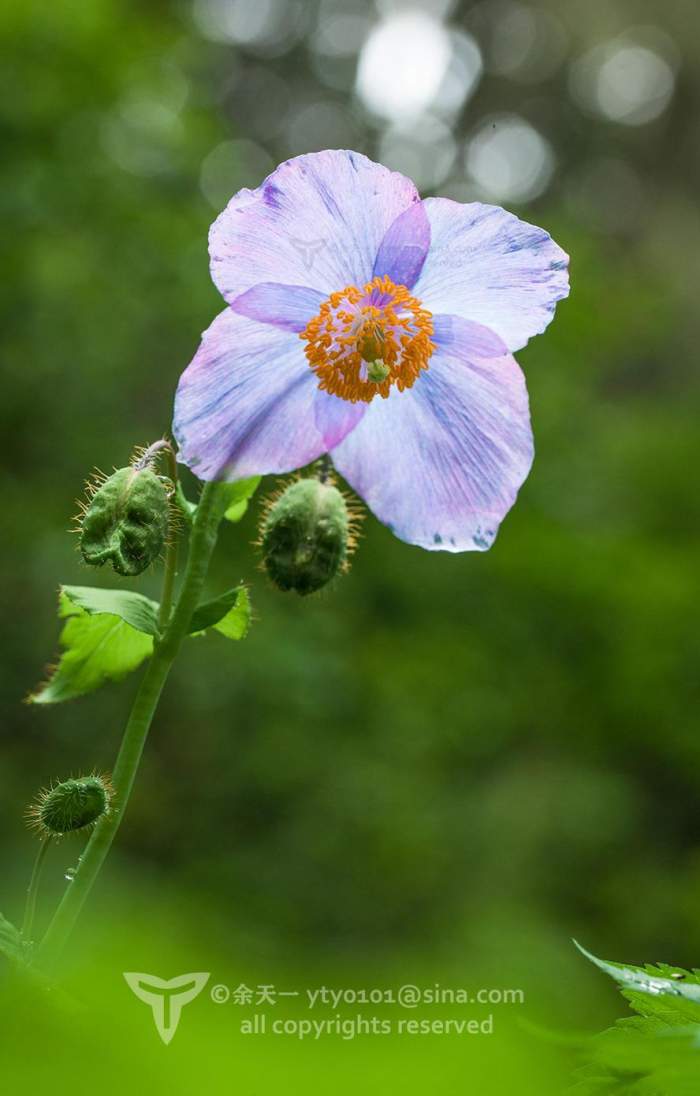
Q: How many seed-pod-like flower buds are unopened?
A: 3